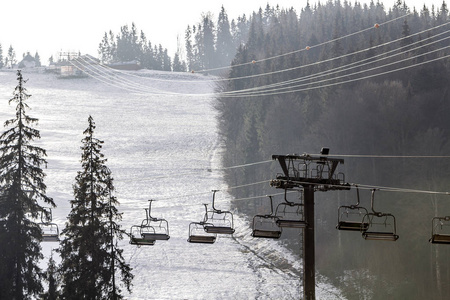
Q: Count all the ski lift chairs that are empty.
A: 10